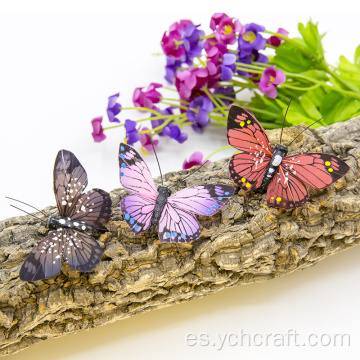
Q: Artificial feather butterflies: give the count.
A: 3